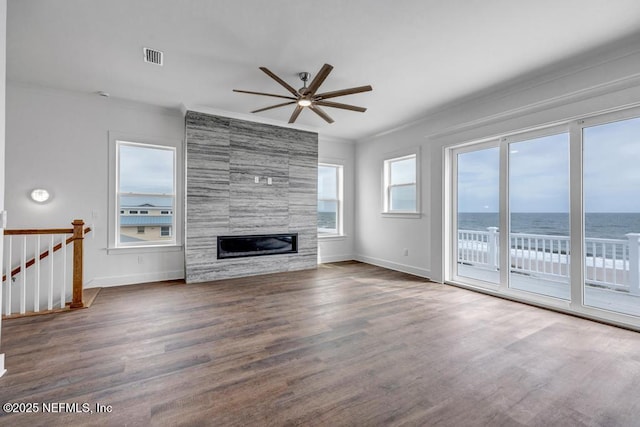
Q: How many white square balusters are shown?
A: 5